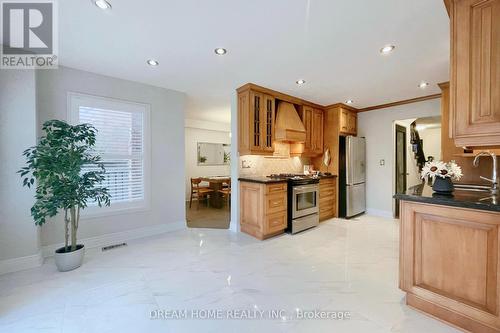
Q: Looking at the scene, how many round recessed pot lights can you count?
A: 7